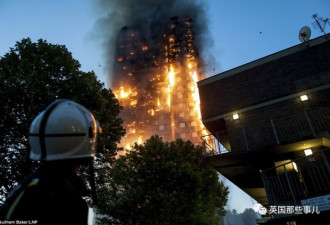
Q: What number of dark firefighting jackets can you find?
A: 1